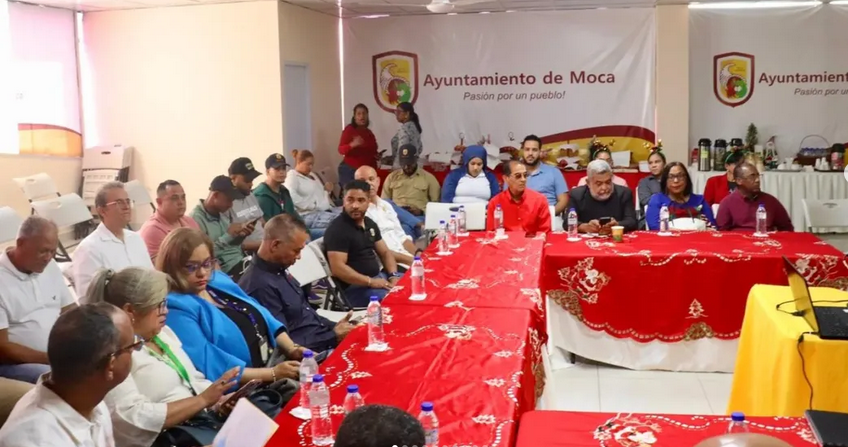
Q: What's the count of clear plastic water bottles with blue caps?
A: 14